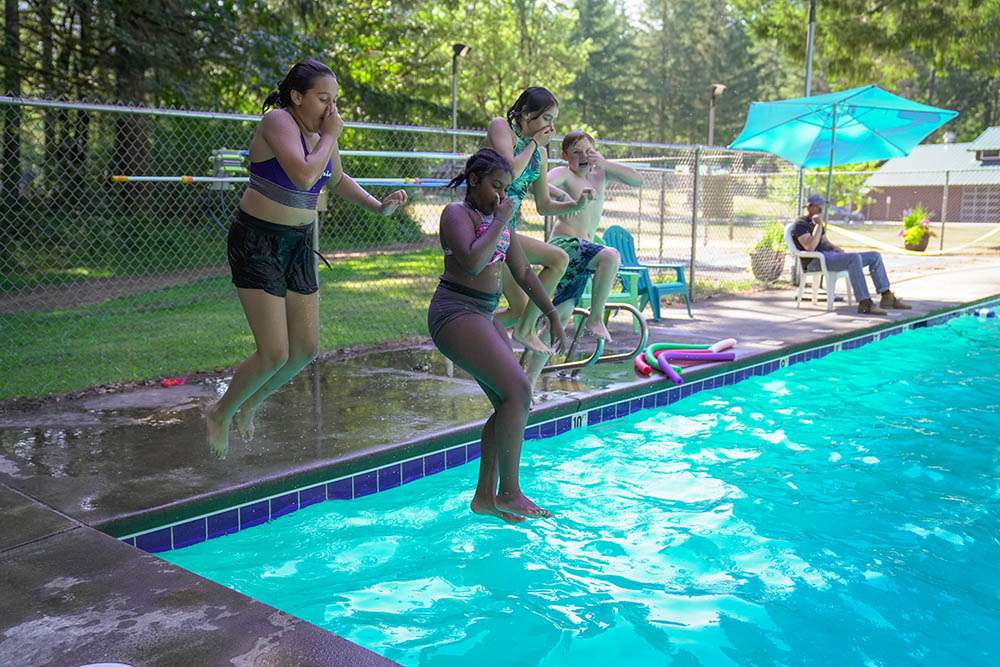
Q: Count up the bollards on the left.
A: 0